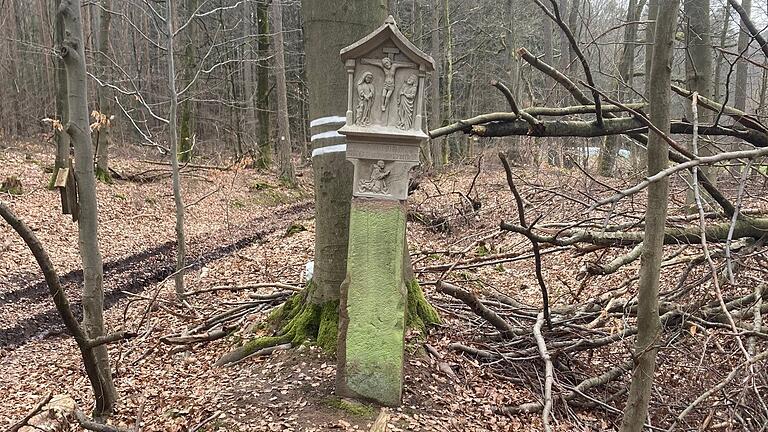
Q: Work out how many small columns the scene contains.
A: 2